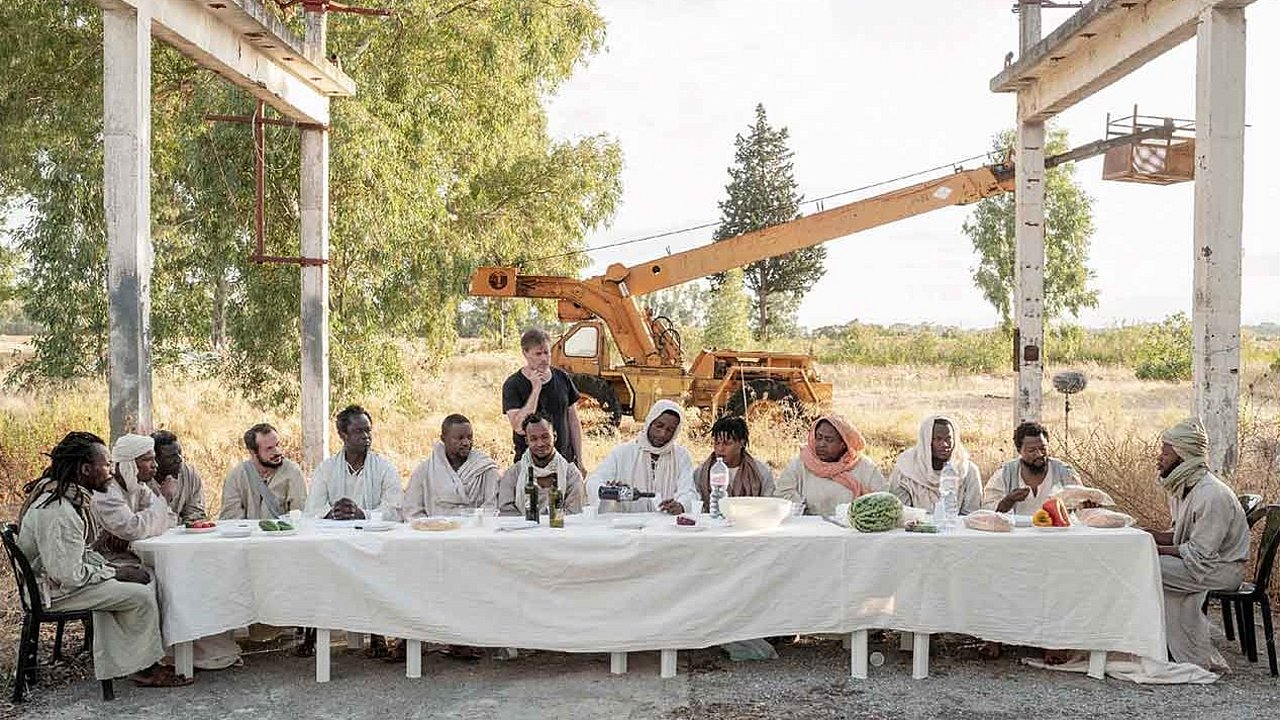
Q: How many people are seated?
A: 13